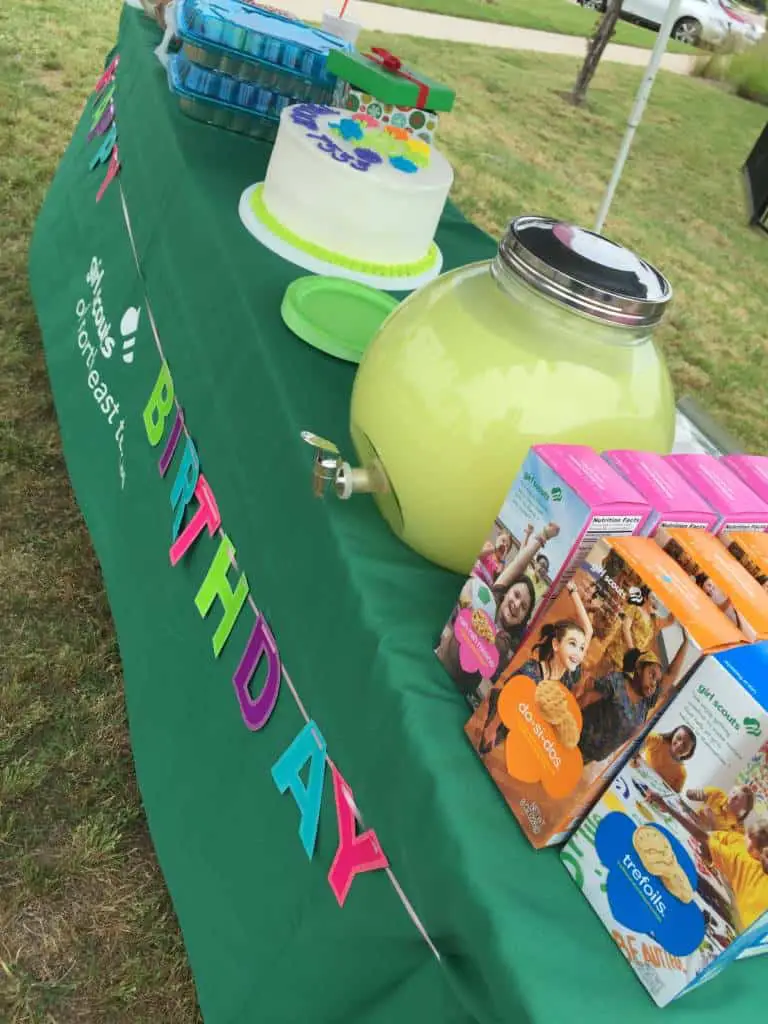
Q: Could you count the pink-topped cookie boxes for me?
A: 4